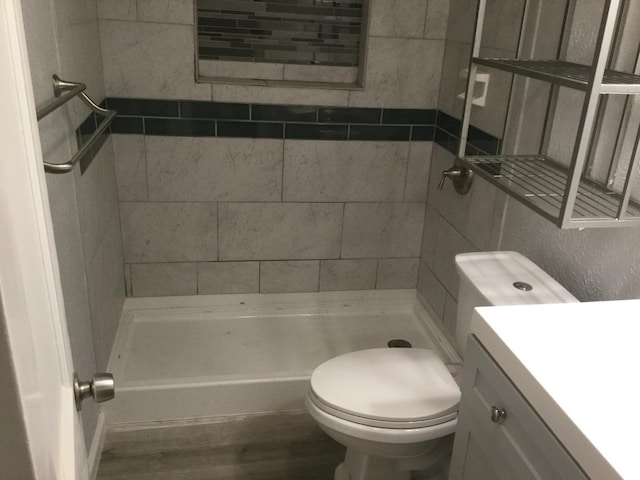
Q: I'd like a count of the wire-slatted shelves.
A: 2